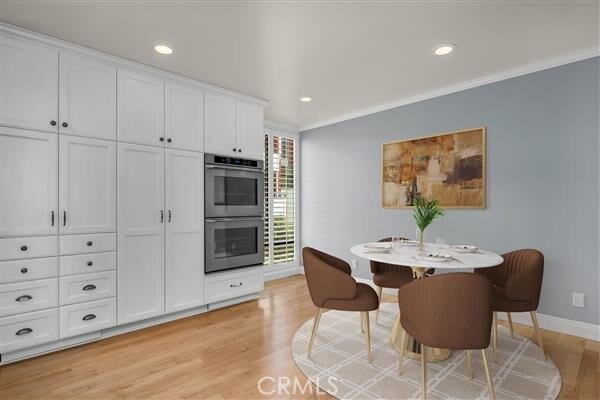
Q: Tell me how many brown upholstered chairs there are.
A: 4